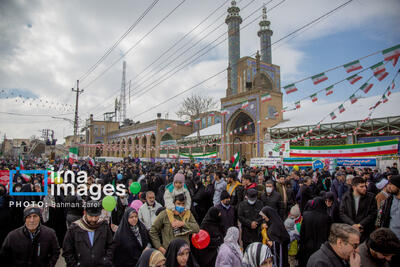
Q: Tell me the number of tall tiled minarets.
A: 2